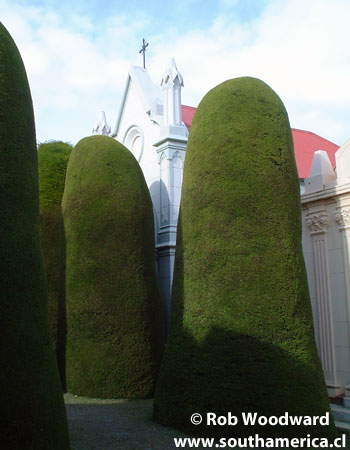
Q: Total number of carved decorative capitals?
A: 2